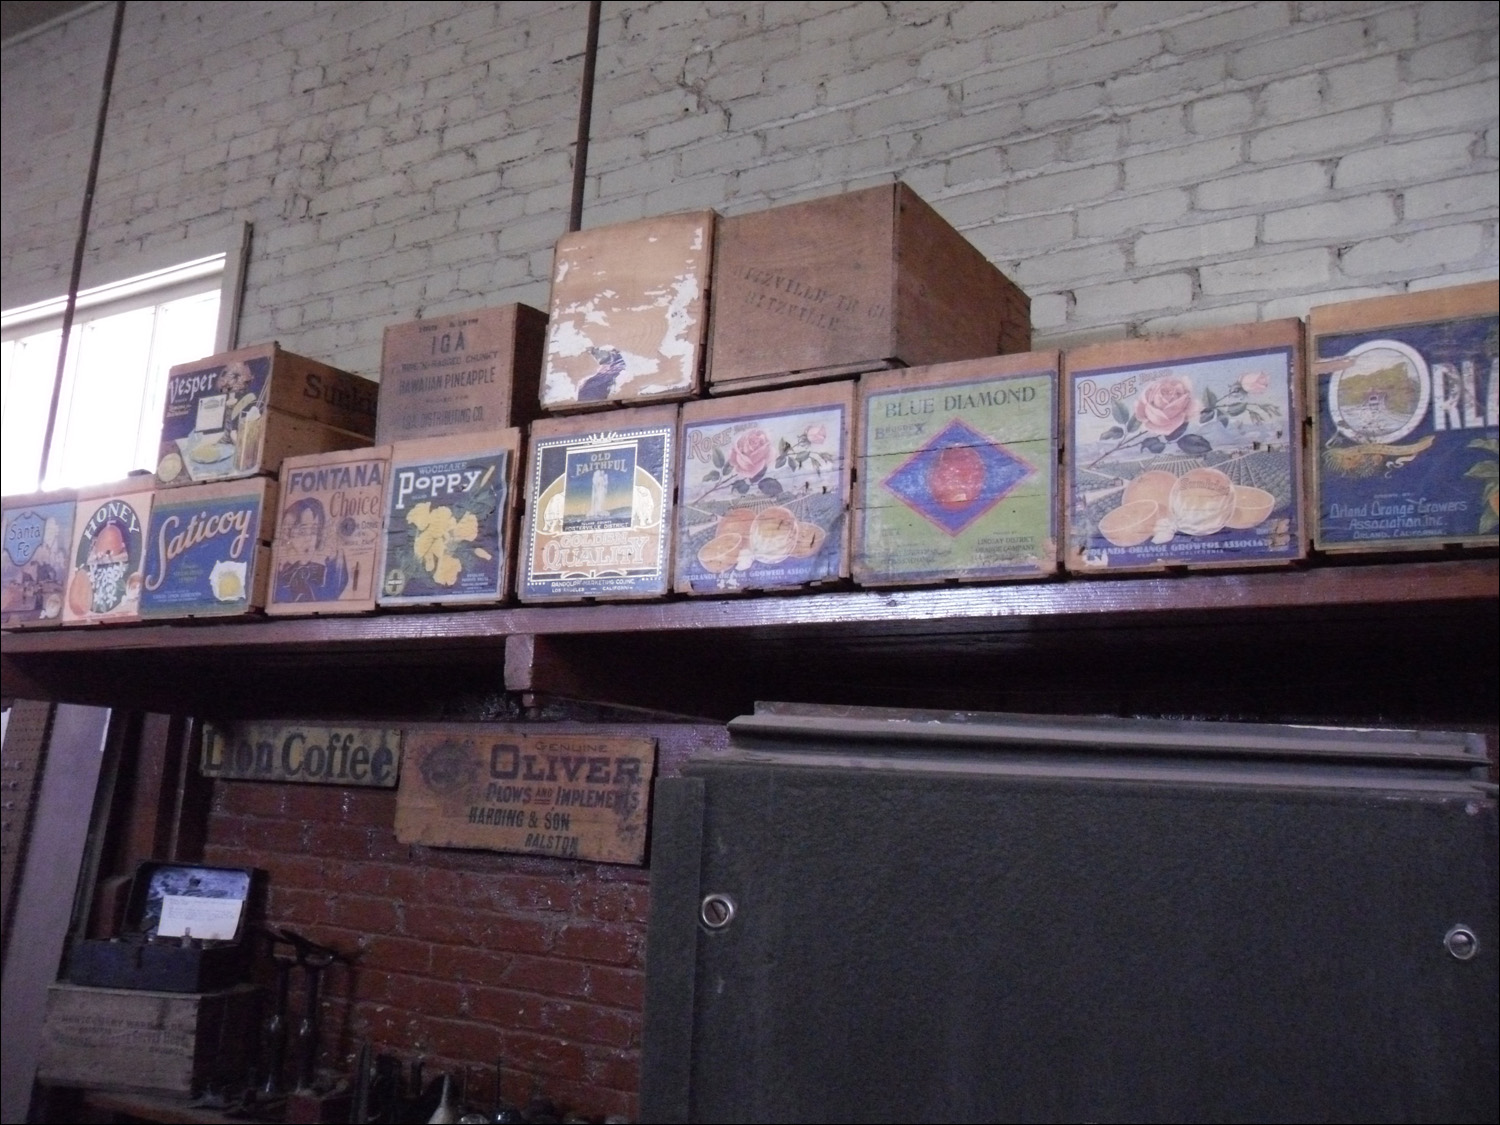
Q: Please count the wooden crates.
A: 15